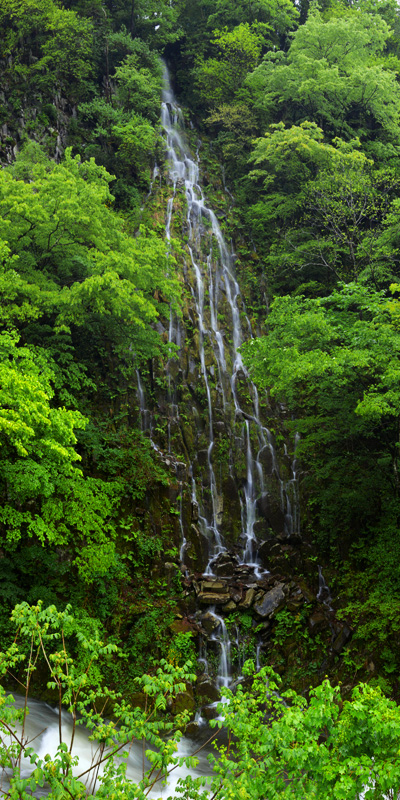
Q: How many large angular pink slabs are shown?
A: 0